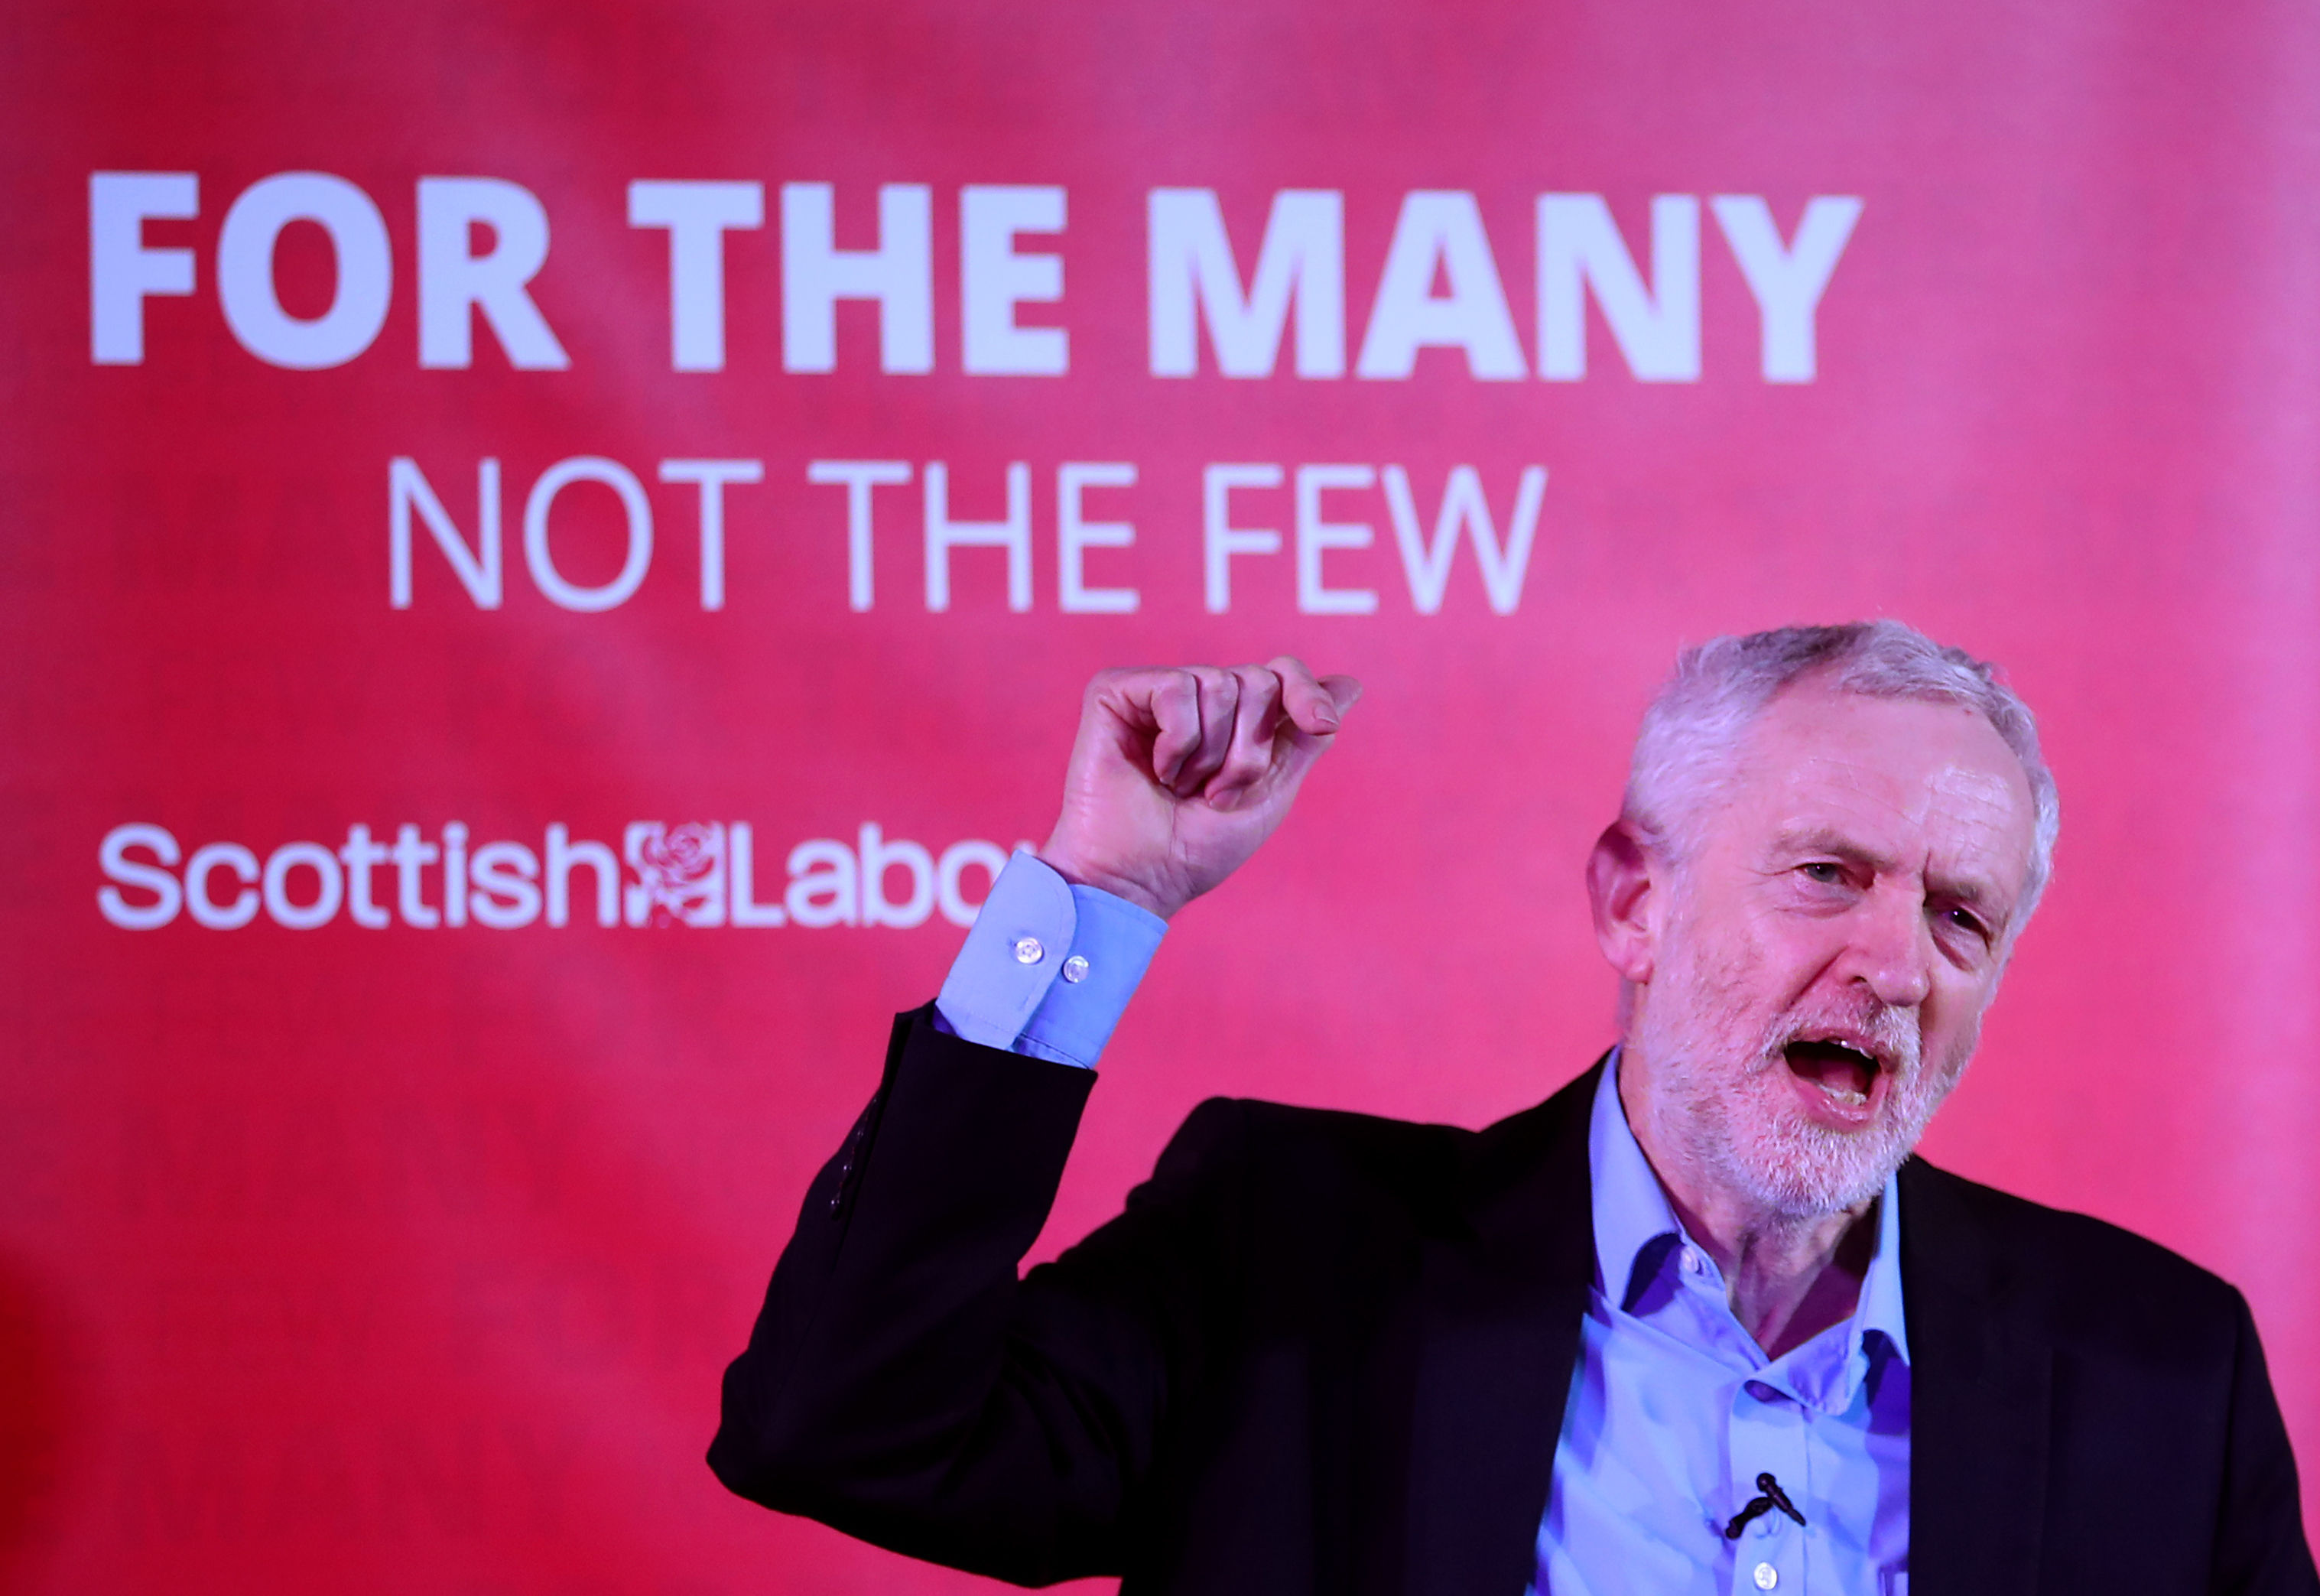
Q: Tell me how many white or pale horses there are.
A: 0